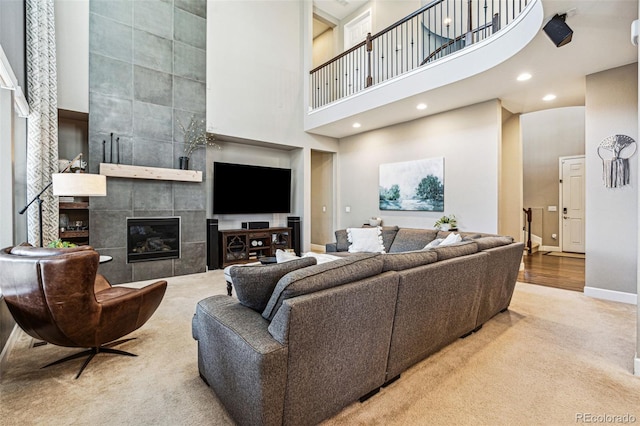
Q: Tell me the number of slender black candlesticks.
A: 3